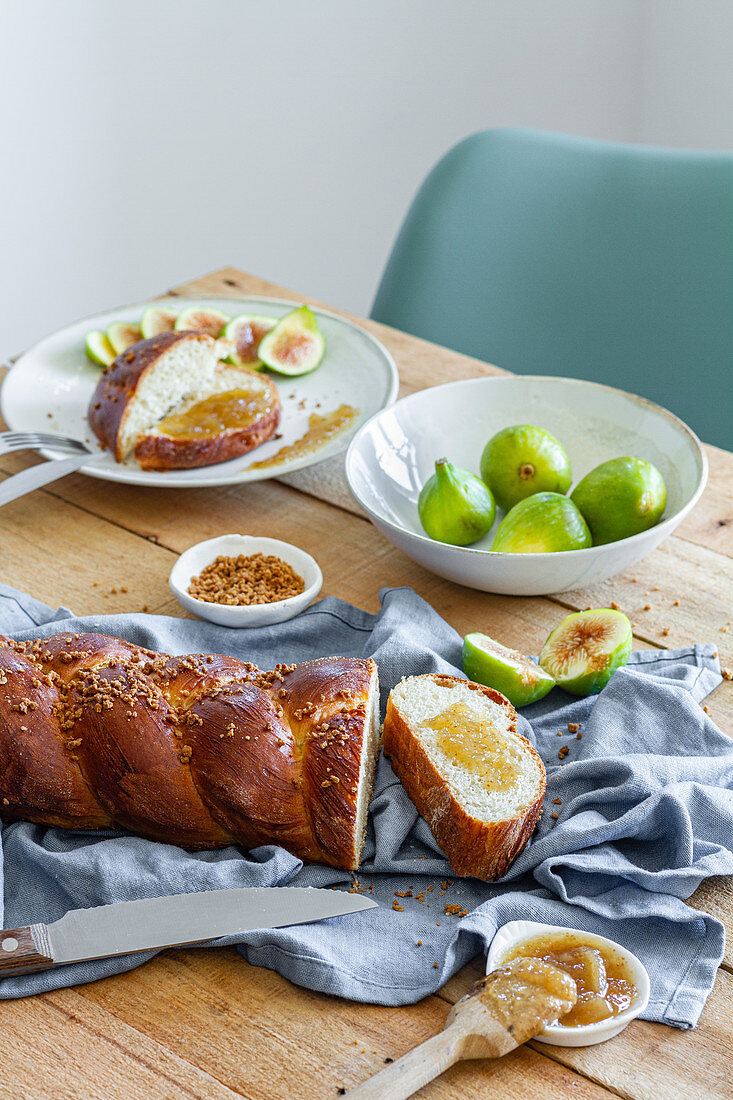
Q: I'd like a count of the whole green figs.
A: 4